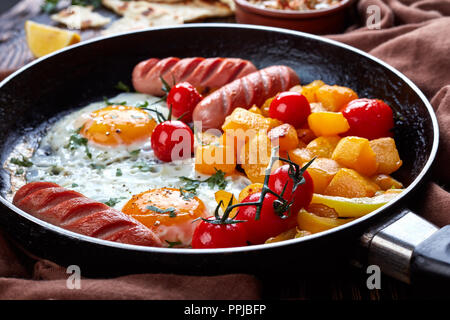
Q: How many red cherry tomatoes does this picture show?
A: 7